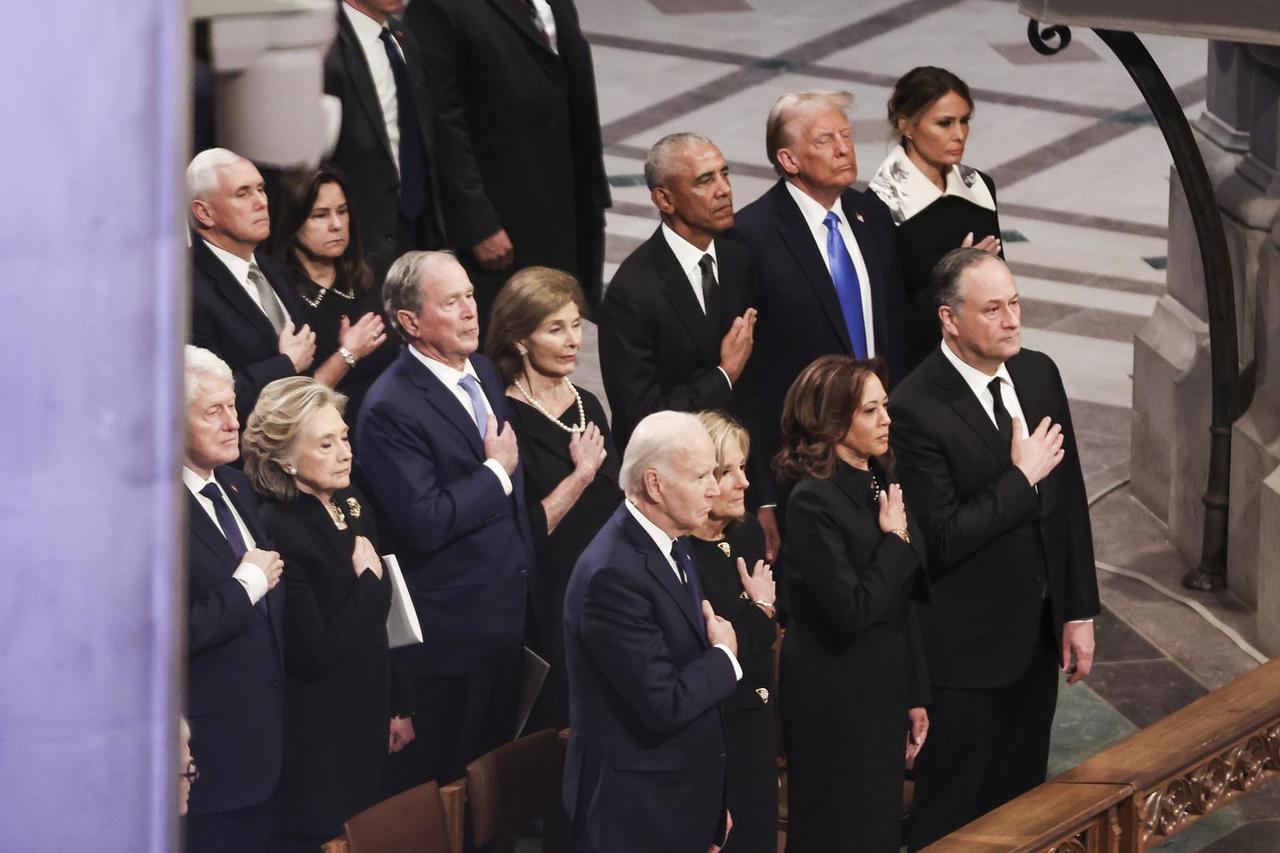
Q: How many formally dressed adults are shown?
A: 15